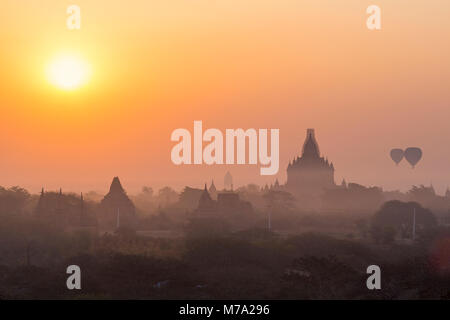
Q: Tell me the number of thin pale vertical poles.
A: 3